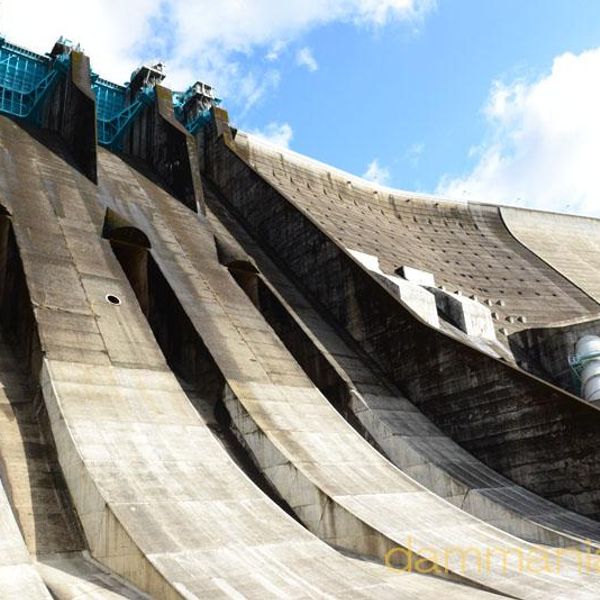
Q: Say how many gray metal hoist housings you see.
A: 3